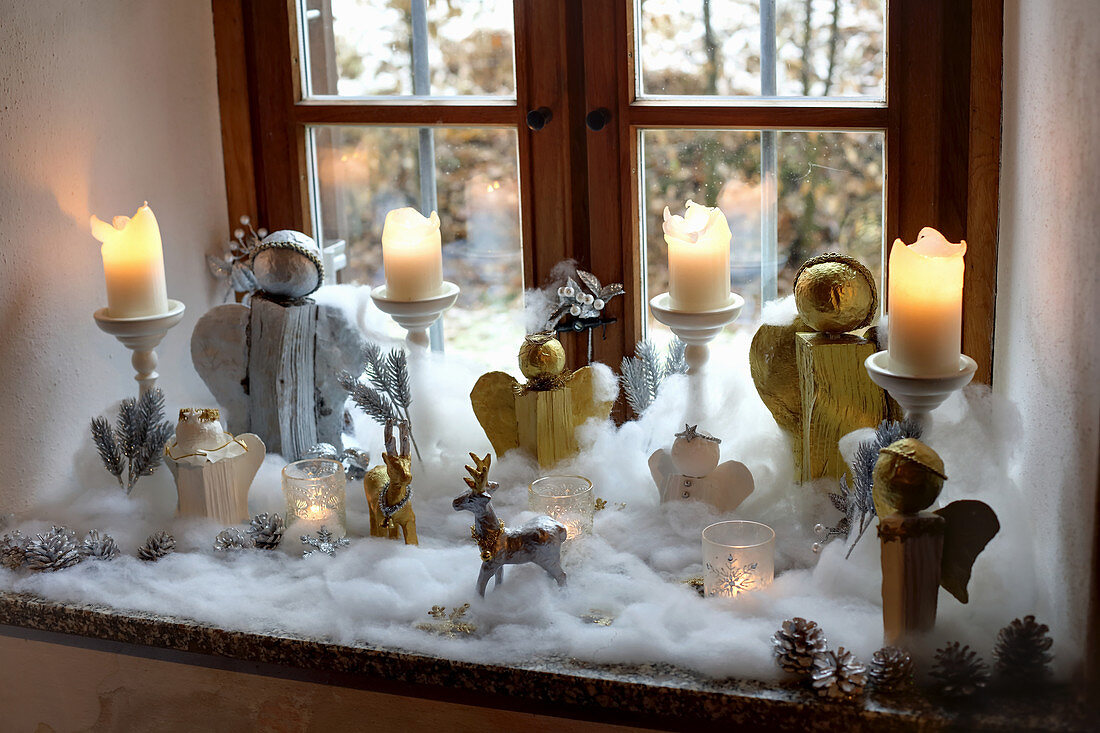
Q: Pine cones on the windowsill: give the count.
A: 11